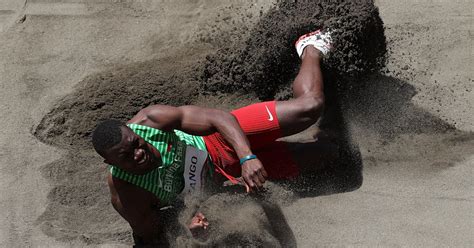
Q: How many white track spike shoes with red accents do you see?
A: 1